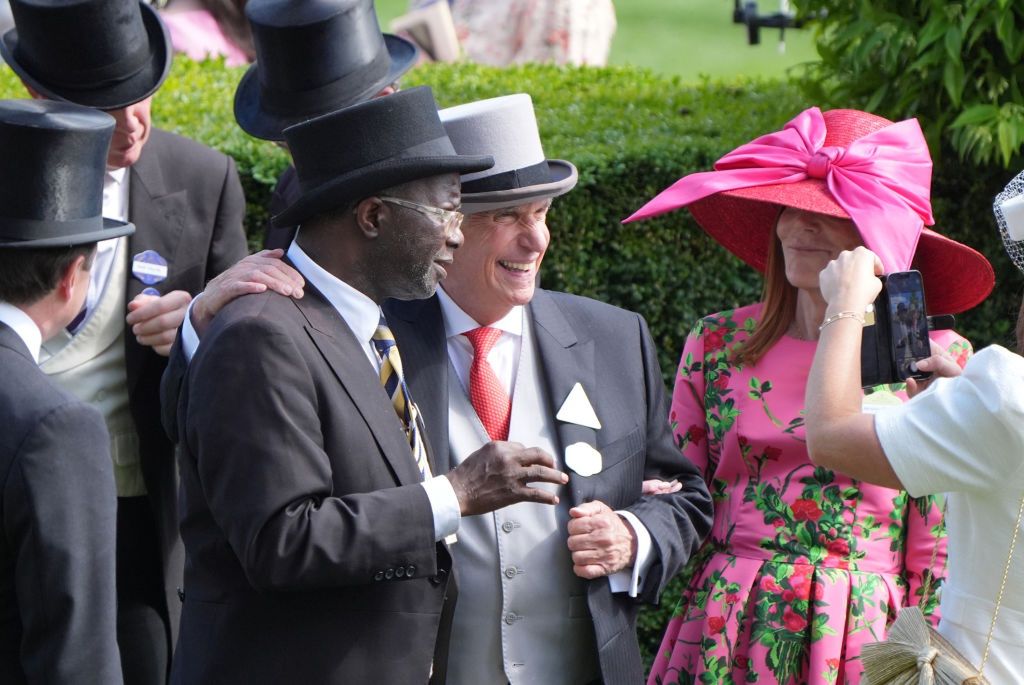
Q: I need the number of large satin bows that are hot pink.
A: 1